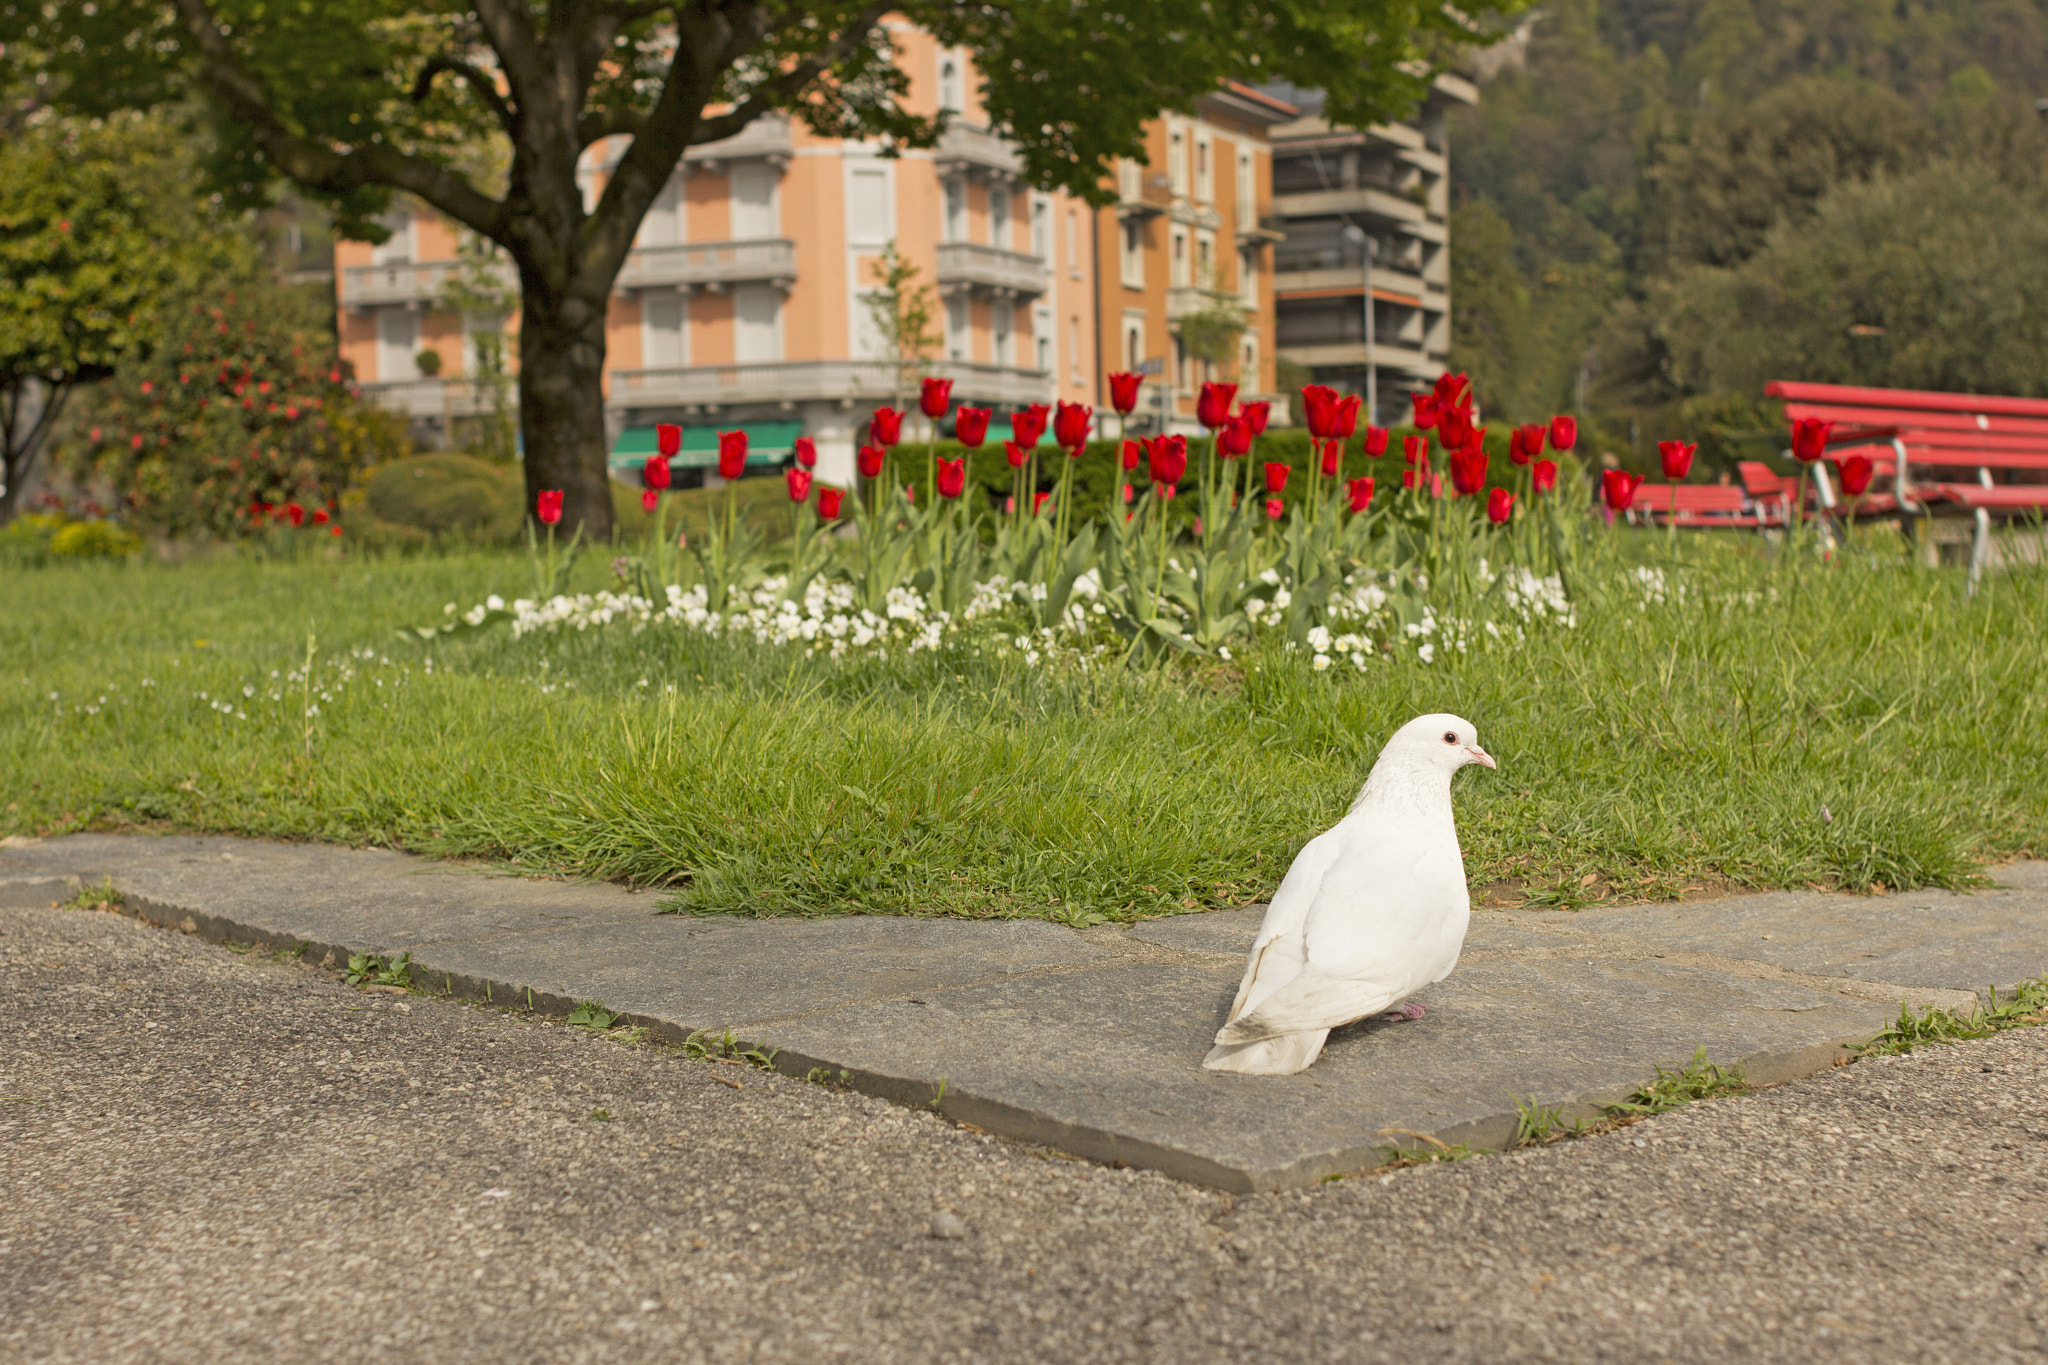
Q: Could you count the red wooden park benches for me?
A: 3